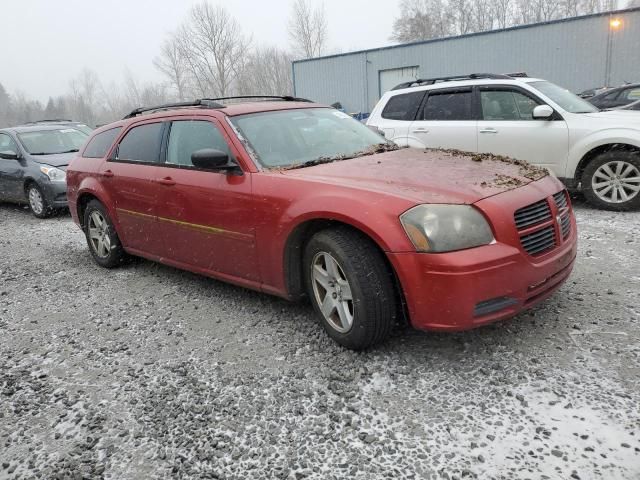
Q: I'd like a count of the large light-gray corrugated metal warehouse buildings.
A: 1